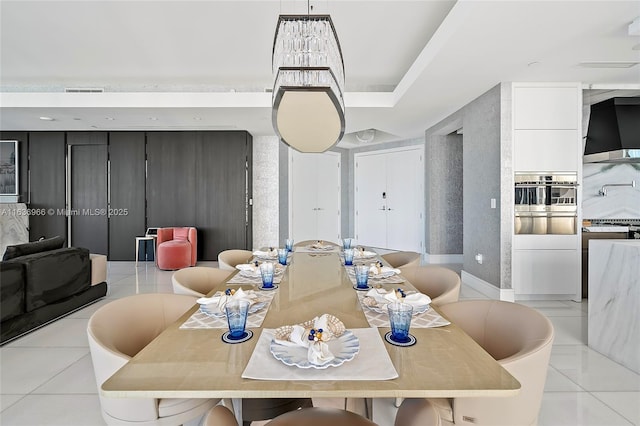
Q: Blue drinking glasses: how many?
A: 8